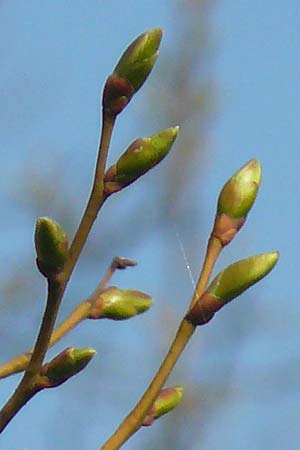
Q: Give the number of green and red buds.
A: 8